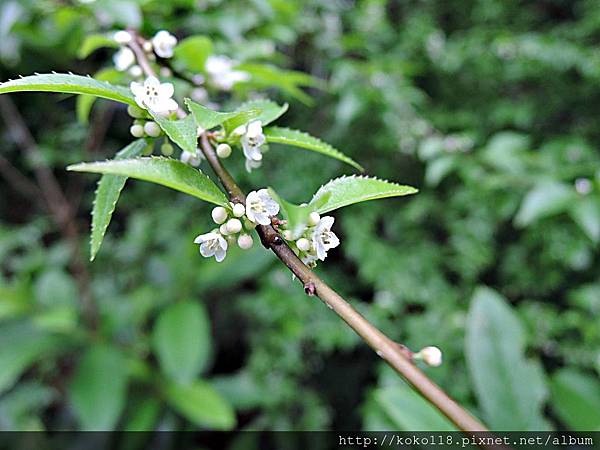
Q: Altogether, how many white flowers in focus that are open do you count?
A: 5